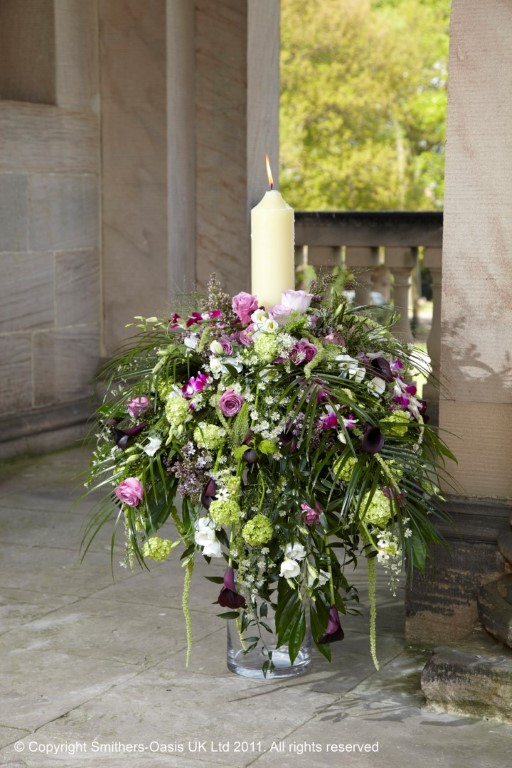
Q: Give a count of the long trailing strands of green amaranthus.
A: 2